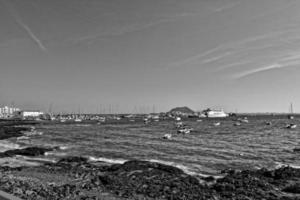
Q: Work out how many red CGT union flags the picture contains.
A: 0